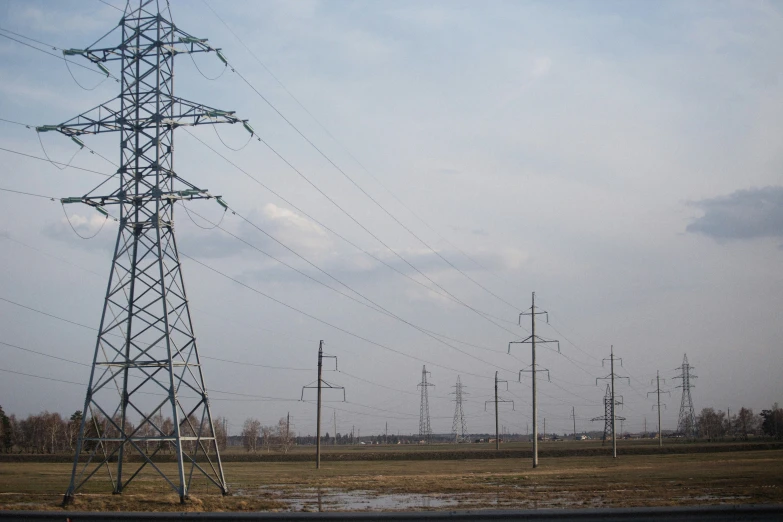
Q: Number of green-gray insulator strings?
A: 12